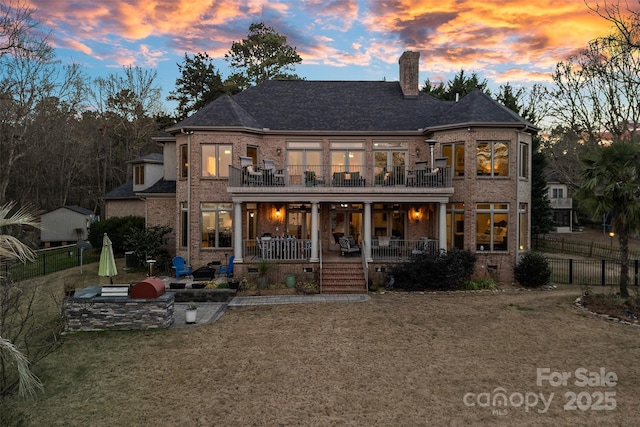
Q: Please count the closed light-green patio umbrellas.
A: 1